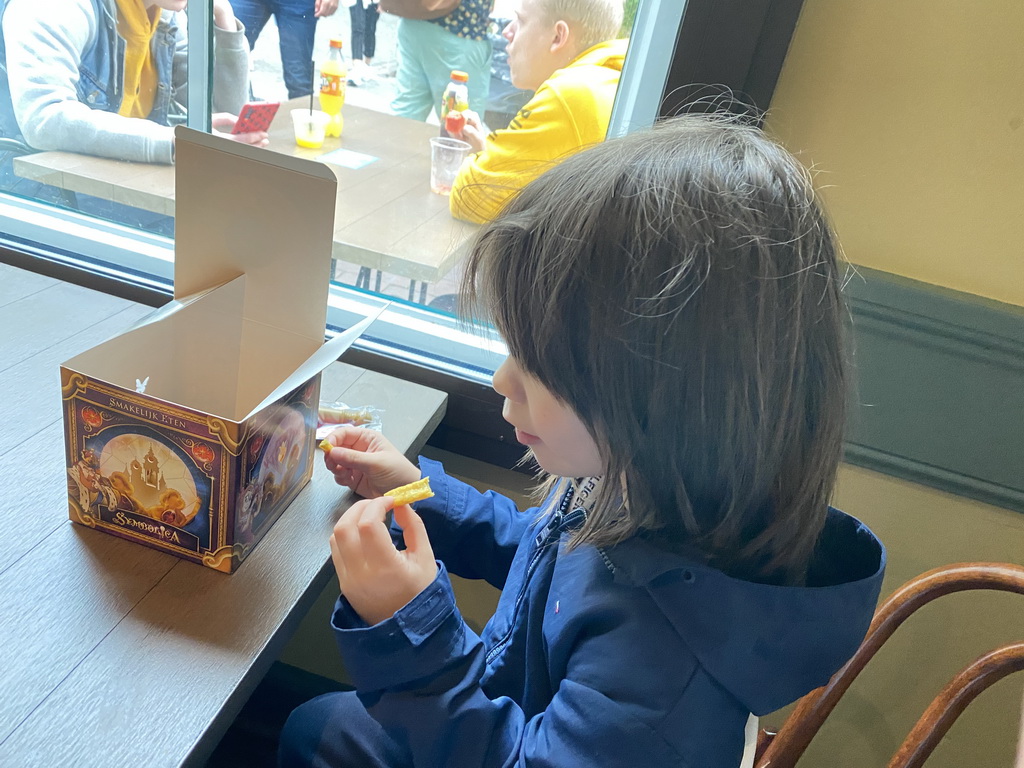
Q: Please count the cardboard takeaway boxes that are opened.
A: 1